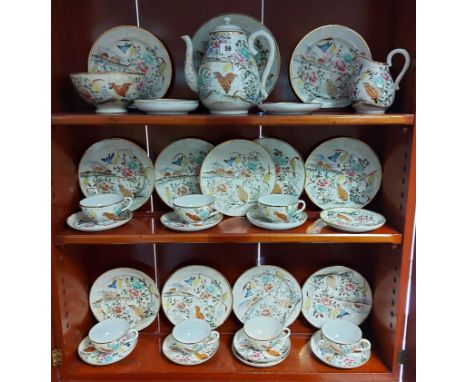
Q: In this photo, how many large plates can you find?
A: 12